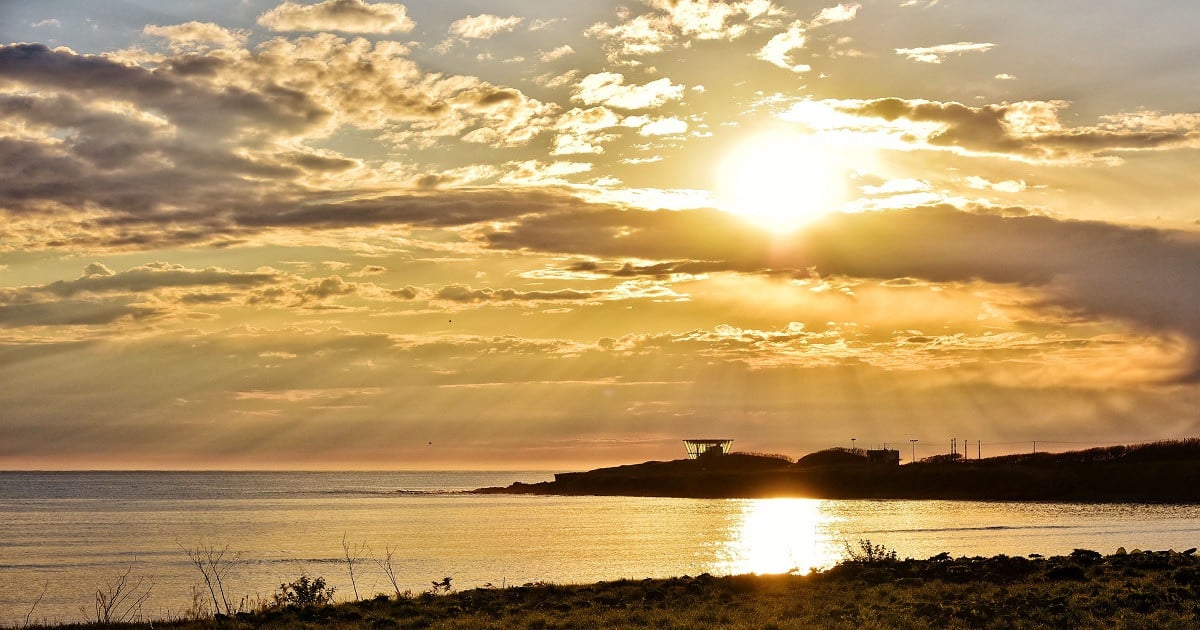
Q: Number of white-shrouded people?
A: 0